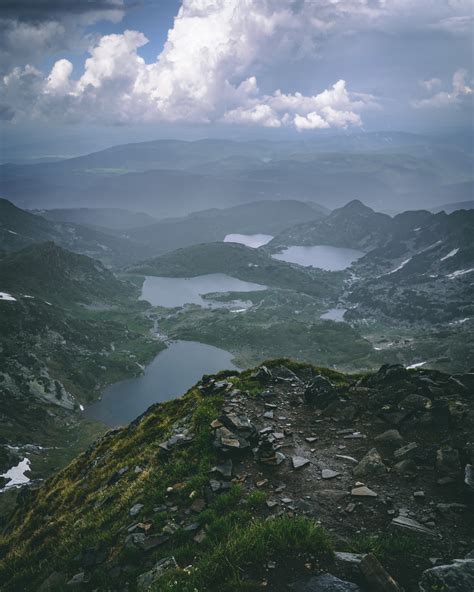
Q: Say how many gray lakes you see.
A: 5